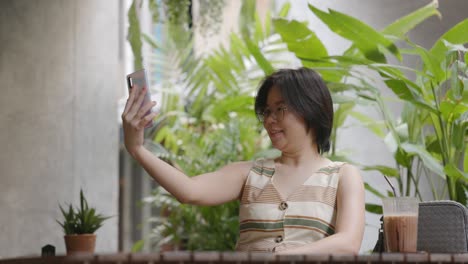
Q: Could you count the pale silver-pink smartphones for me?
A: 1